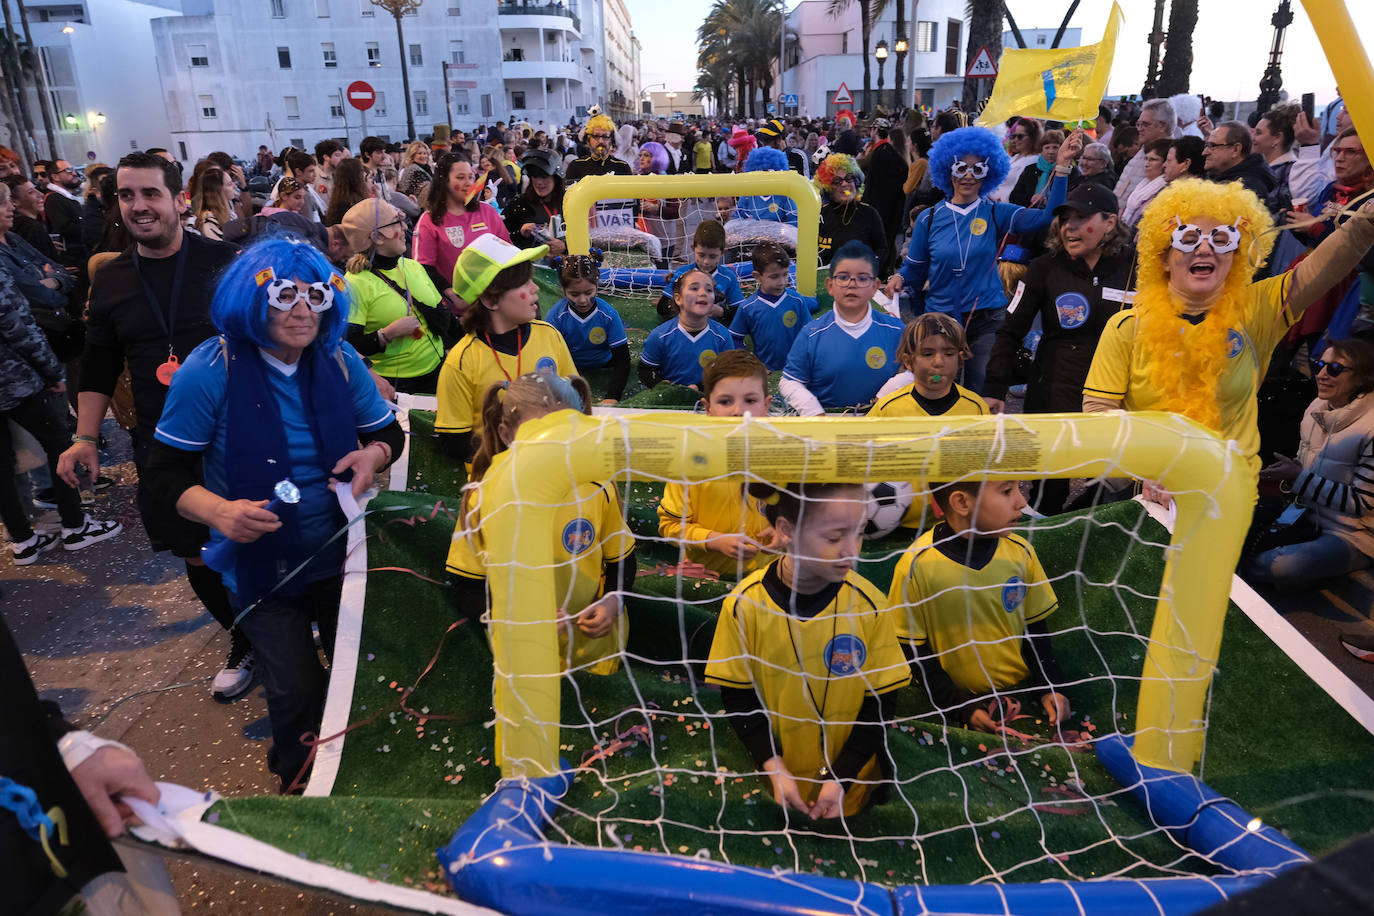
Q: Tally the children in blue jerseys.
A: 5